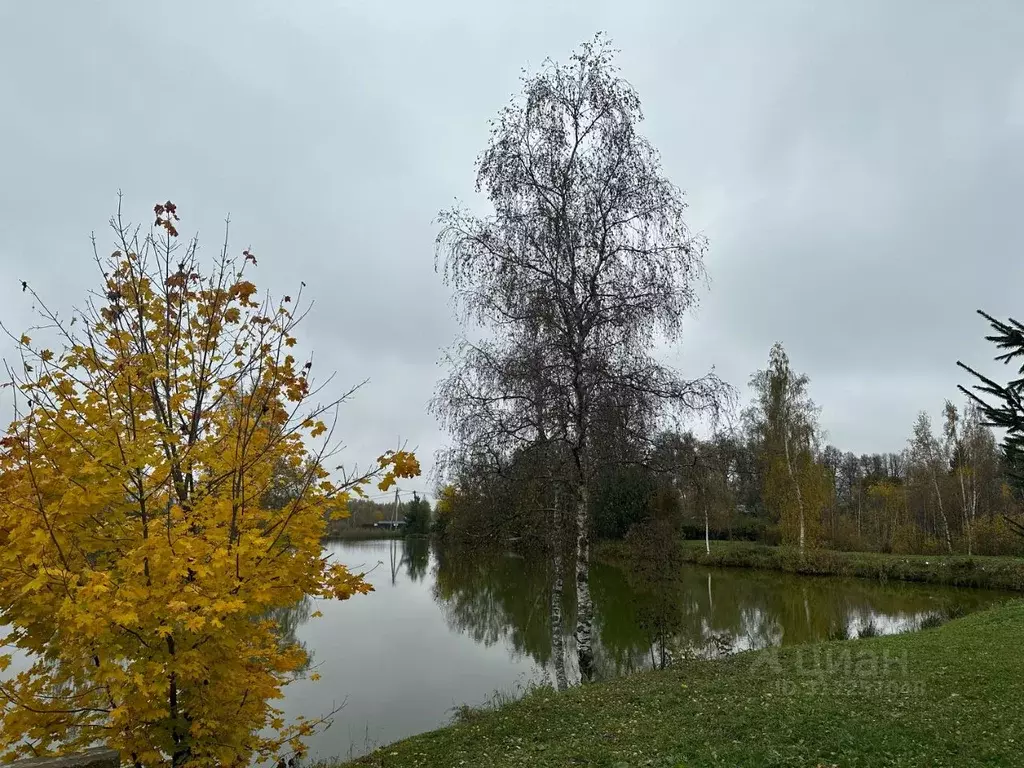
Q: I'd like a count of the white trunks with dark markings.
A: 2